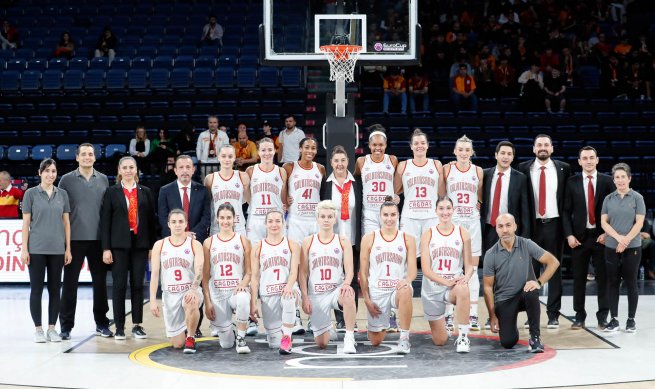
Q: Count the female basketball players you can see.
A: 12